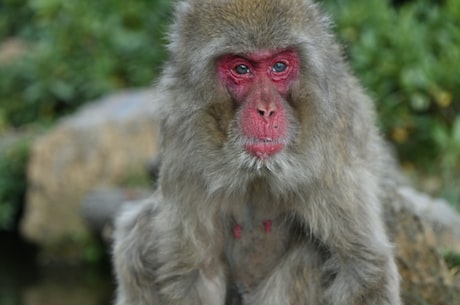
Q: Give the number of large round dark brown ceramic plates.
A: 0